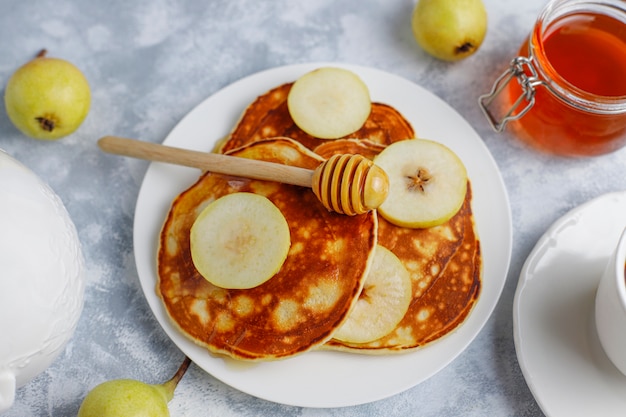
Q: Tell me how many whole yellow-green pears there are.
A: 3